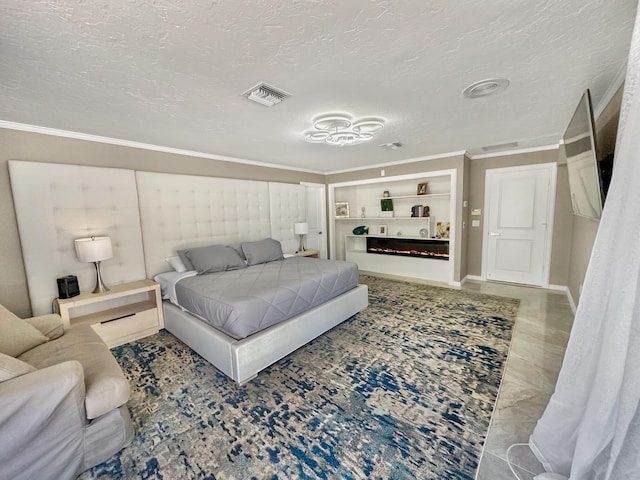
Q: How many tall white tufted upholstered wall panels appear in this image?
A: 3